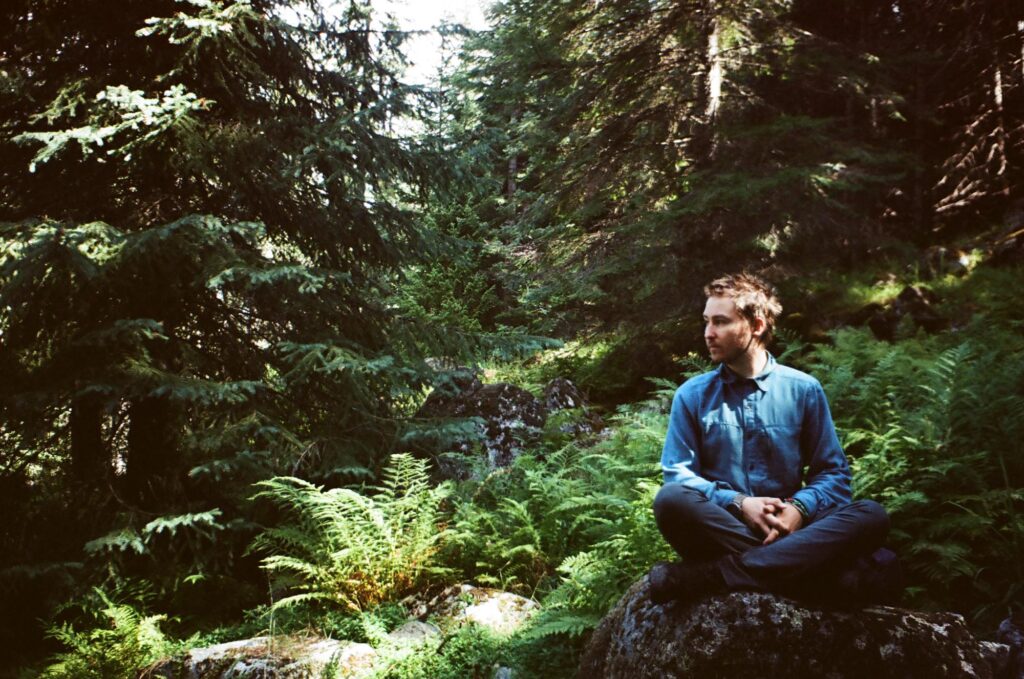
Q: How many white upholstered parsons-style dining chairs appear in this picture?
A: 0